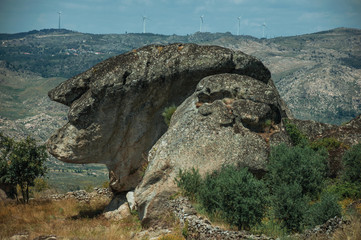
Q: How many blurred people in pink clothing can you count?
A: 0